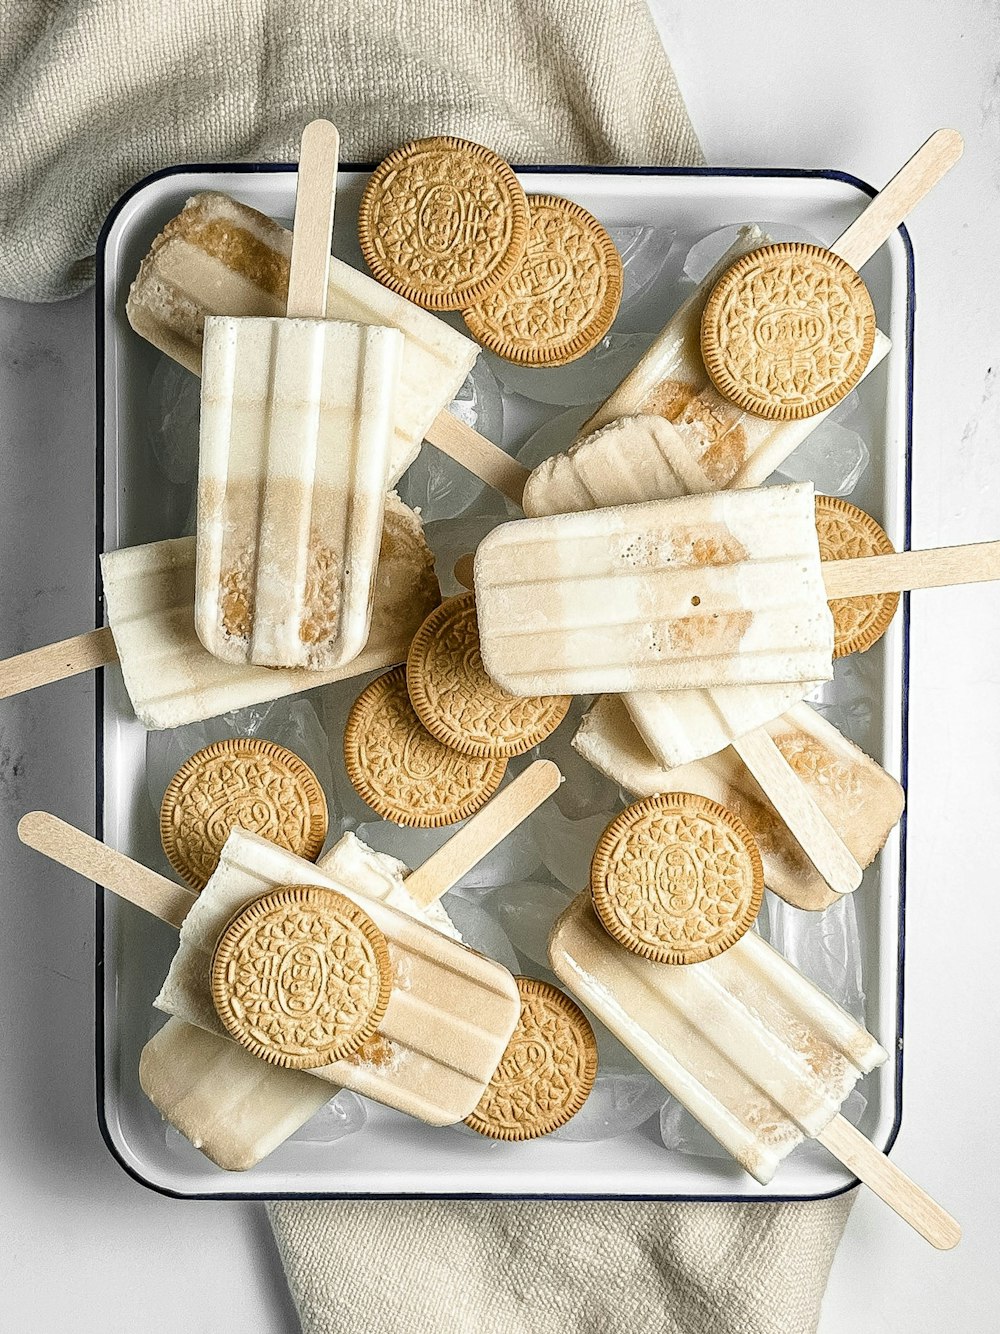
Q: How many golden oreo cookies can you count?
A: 10